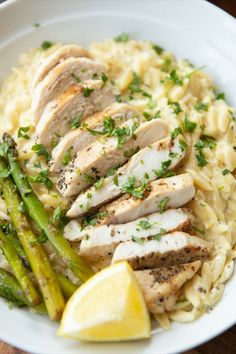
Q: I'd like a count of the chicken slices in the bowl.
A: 10